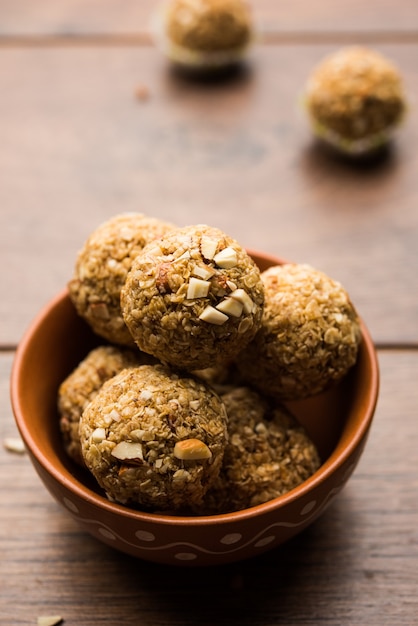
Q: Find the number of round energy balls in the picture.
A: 8